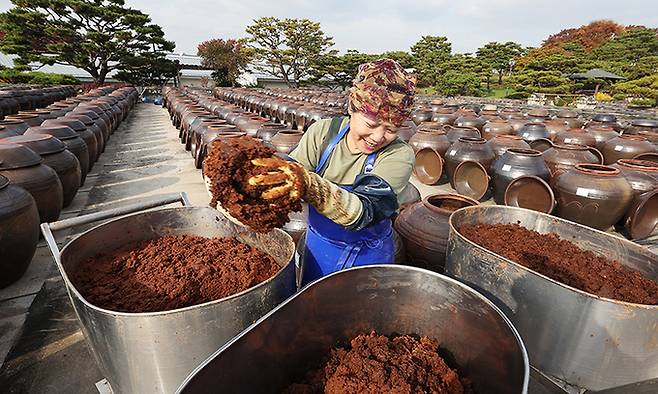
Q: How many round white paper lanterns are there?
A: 0